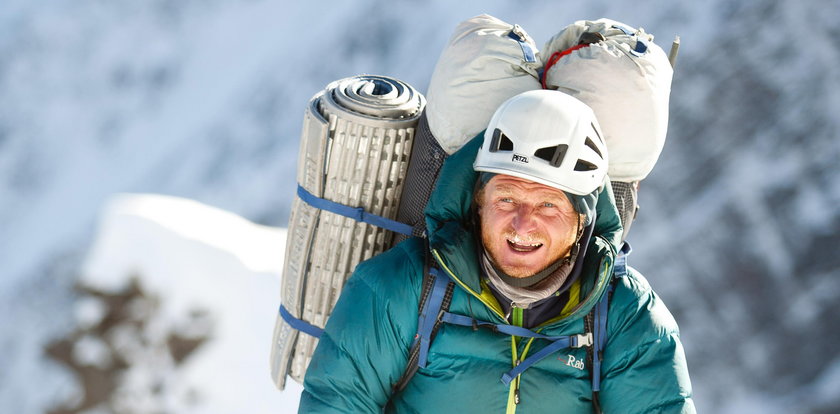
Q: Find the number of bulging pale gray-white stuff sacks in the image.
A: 2